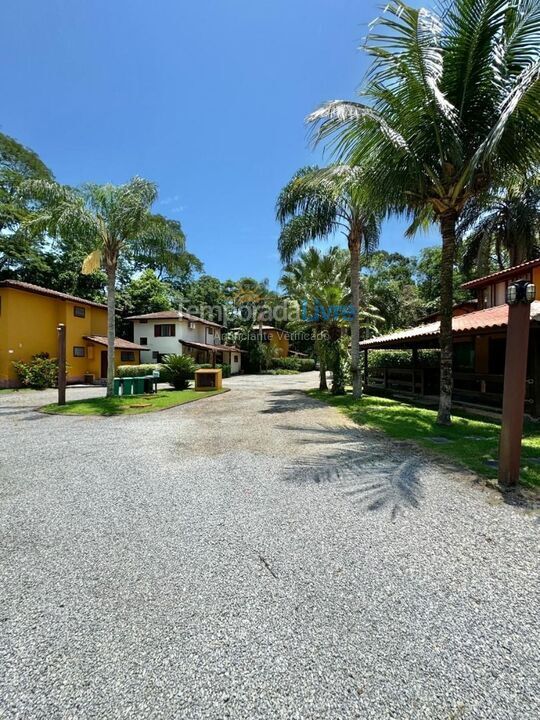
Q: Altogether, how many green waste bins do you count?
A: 3